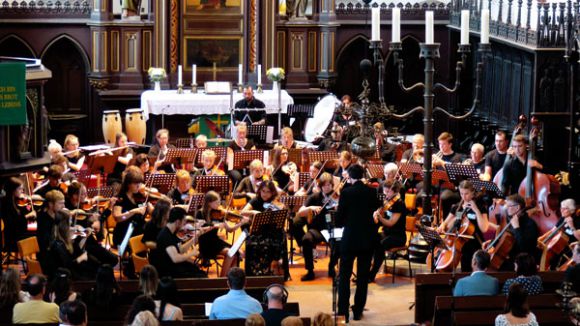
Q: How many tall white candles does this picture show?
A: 9